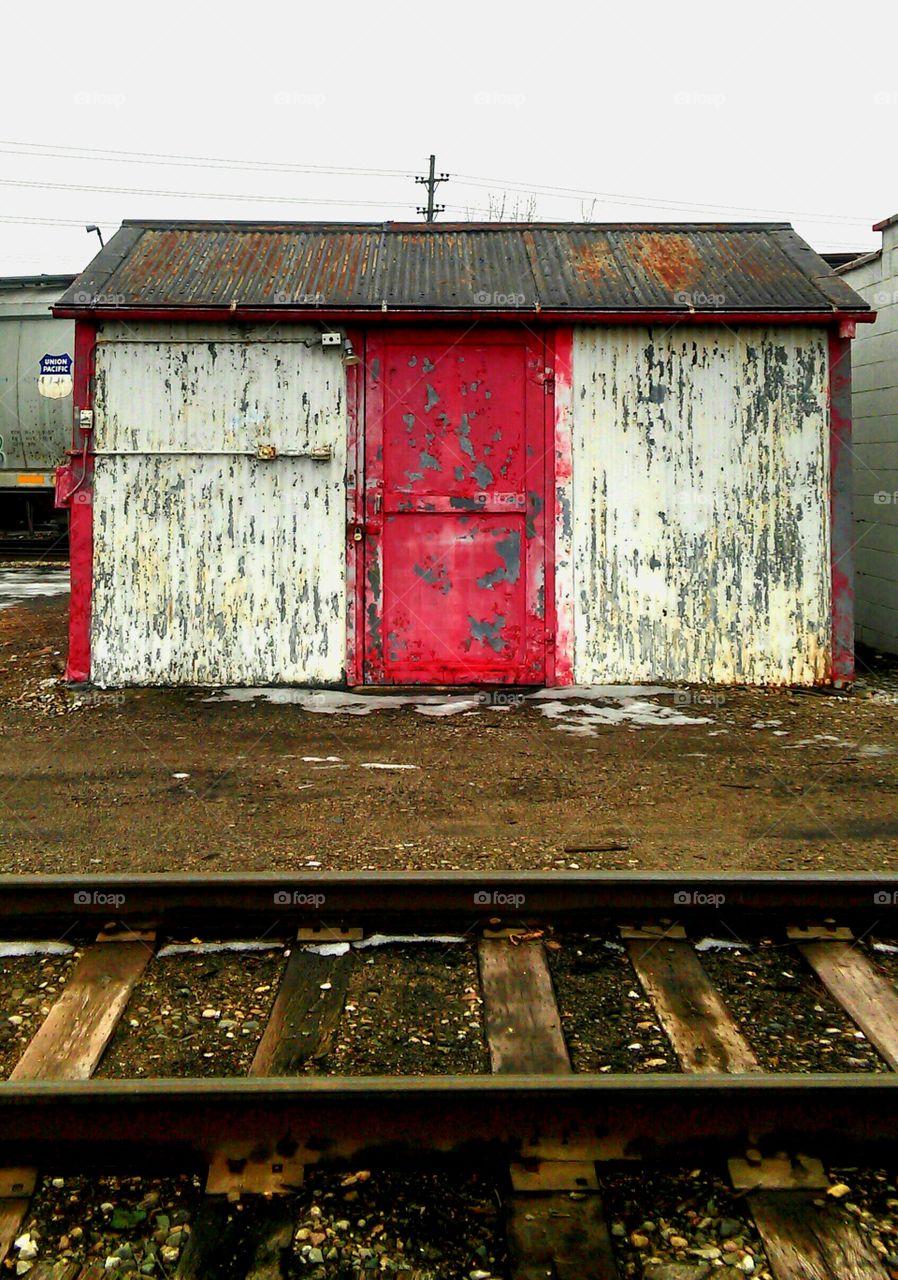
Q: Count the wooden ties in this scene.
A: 5